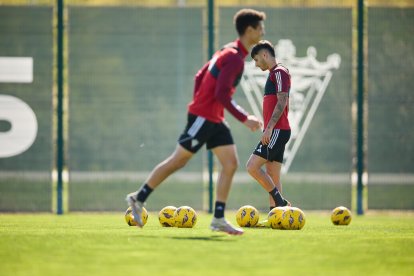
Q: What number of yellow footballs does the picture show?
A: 7